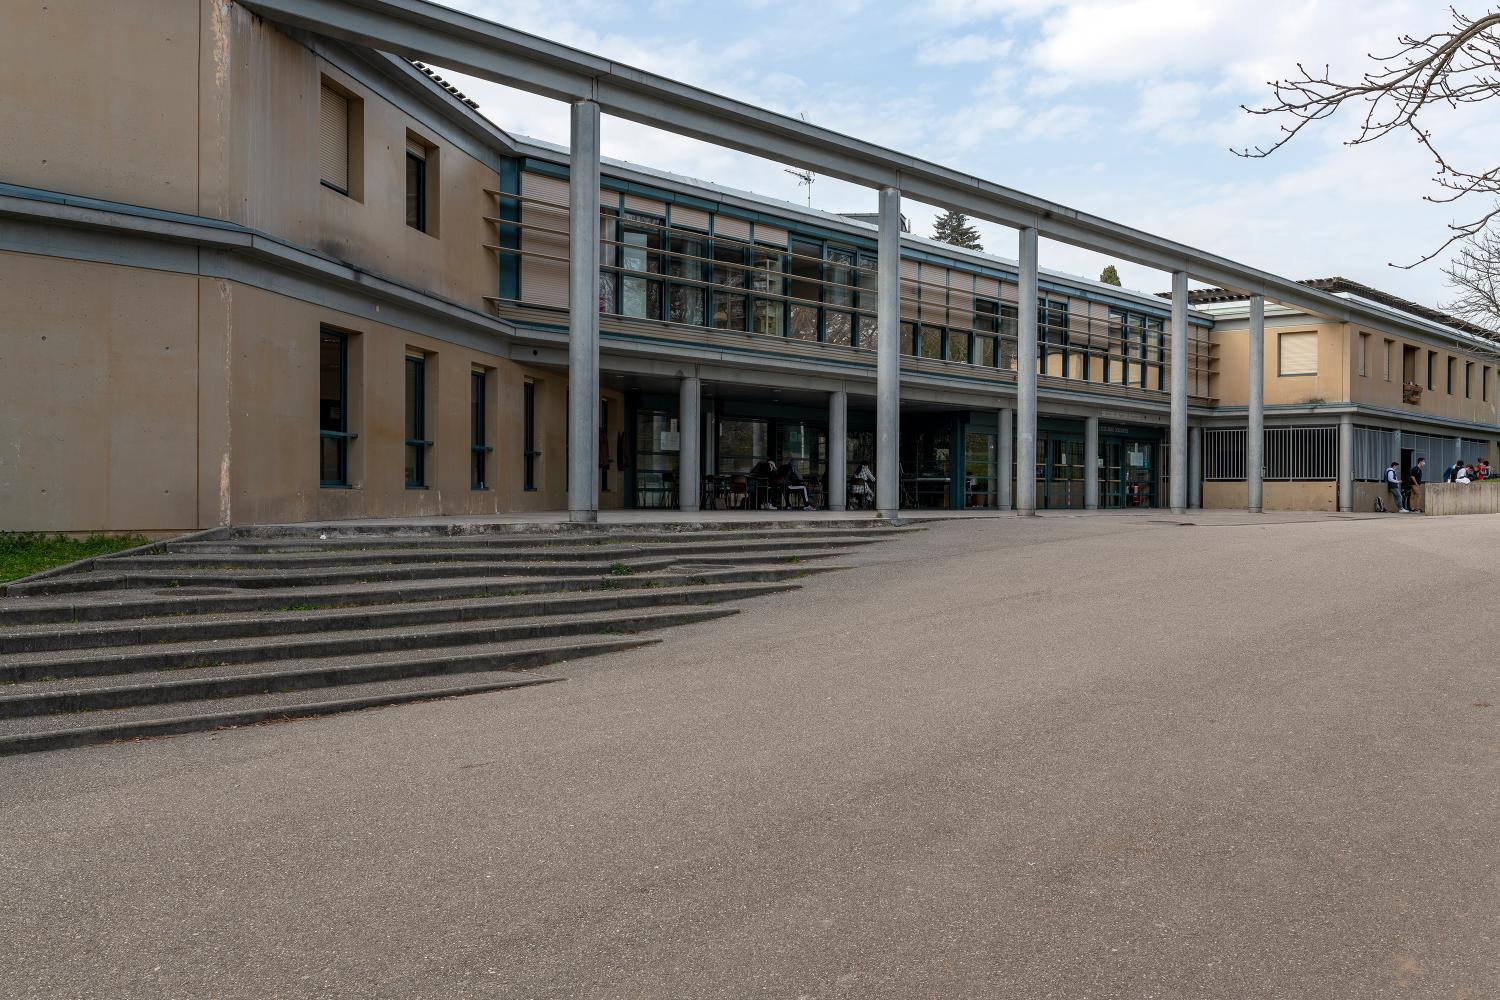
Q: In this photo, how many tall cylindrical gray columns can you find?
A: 5